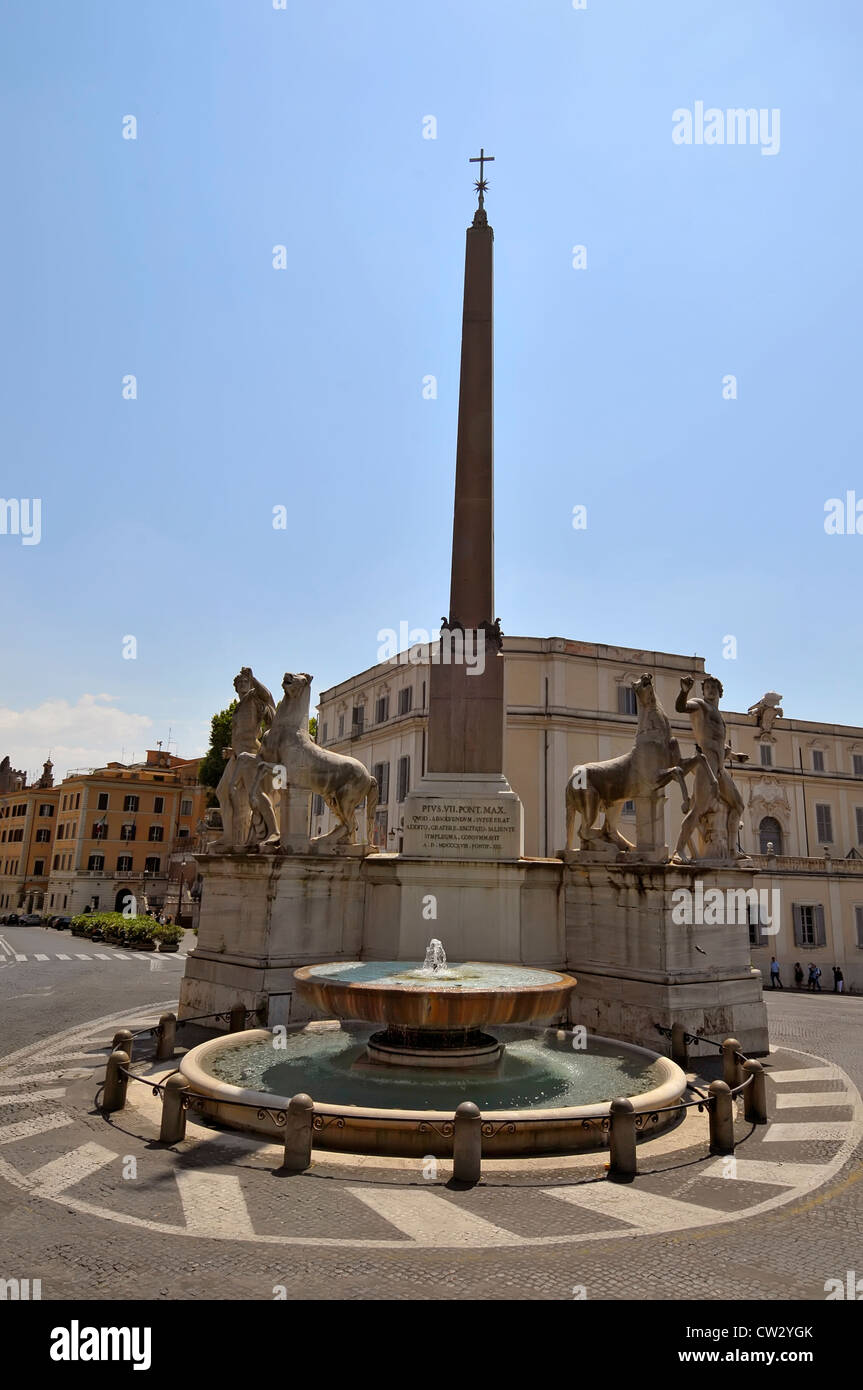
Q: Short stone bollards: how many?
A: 12